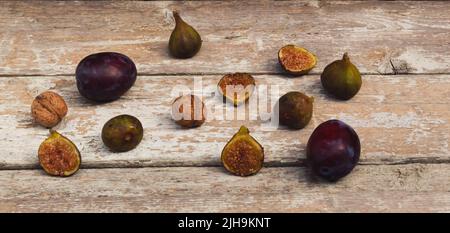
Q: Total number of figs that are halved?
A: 4